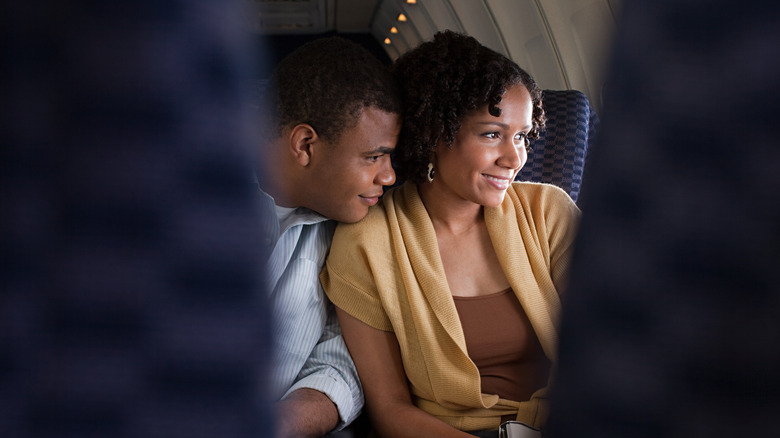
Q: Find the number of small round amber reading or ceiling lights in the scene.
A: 4